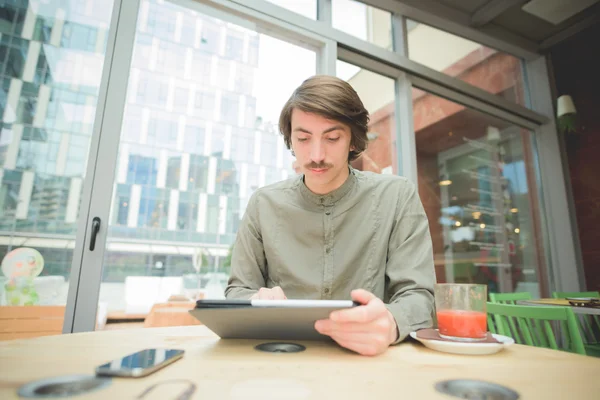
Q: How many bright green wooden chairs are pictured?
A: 3